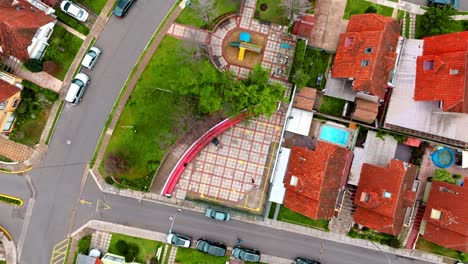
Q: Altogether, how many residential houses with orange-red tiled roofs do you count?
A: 7